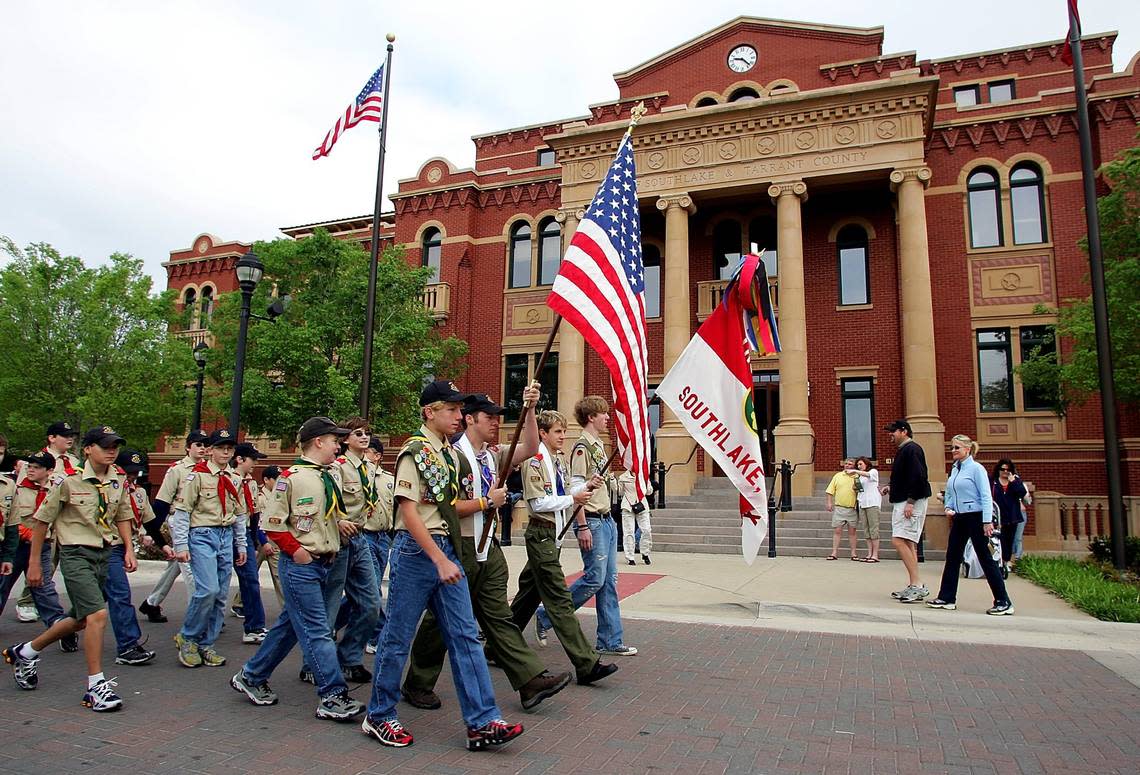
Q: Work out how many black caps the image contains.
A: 13